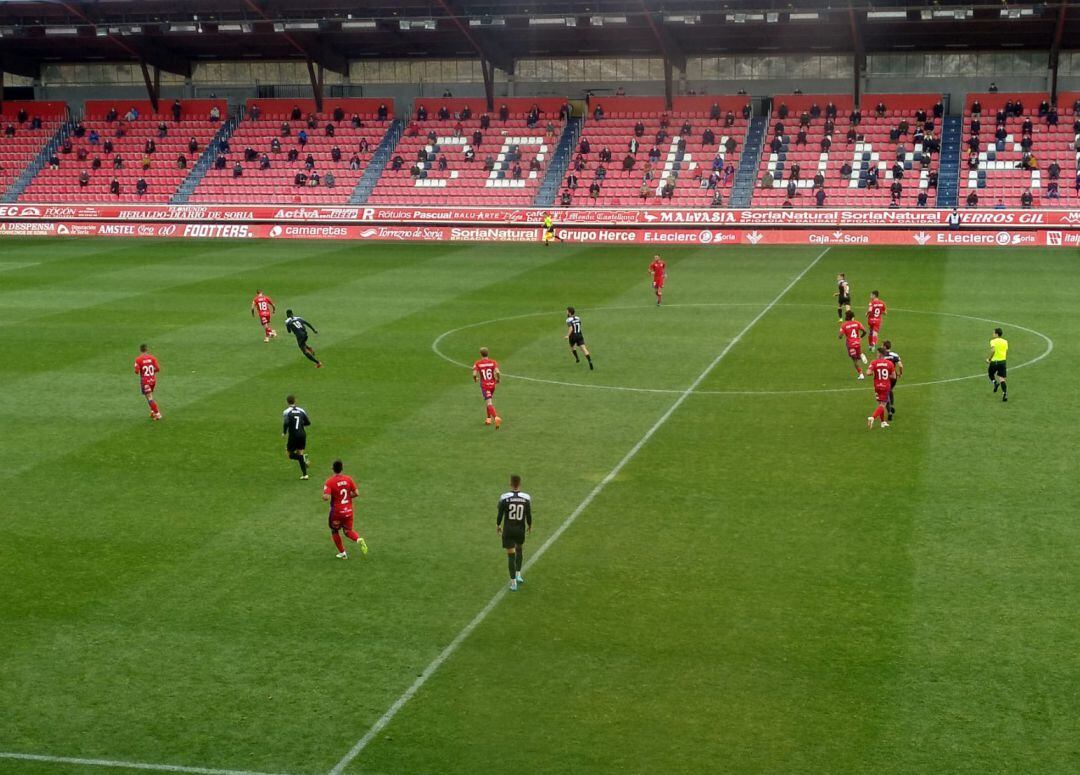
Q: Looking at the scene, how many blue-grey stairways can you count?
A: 6